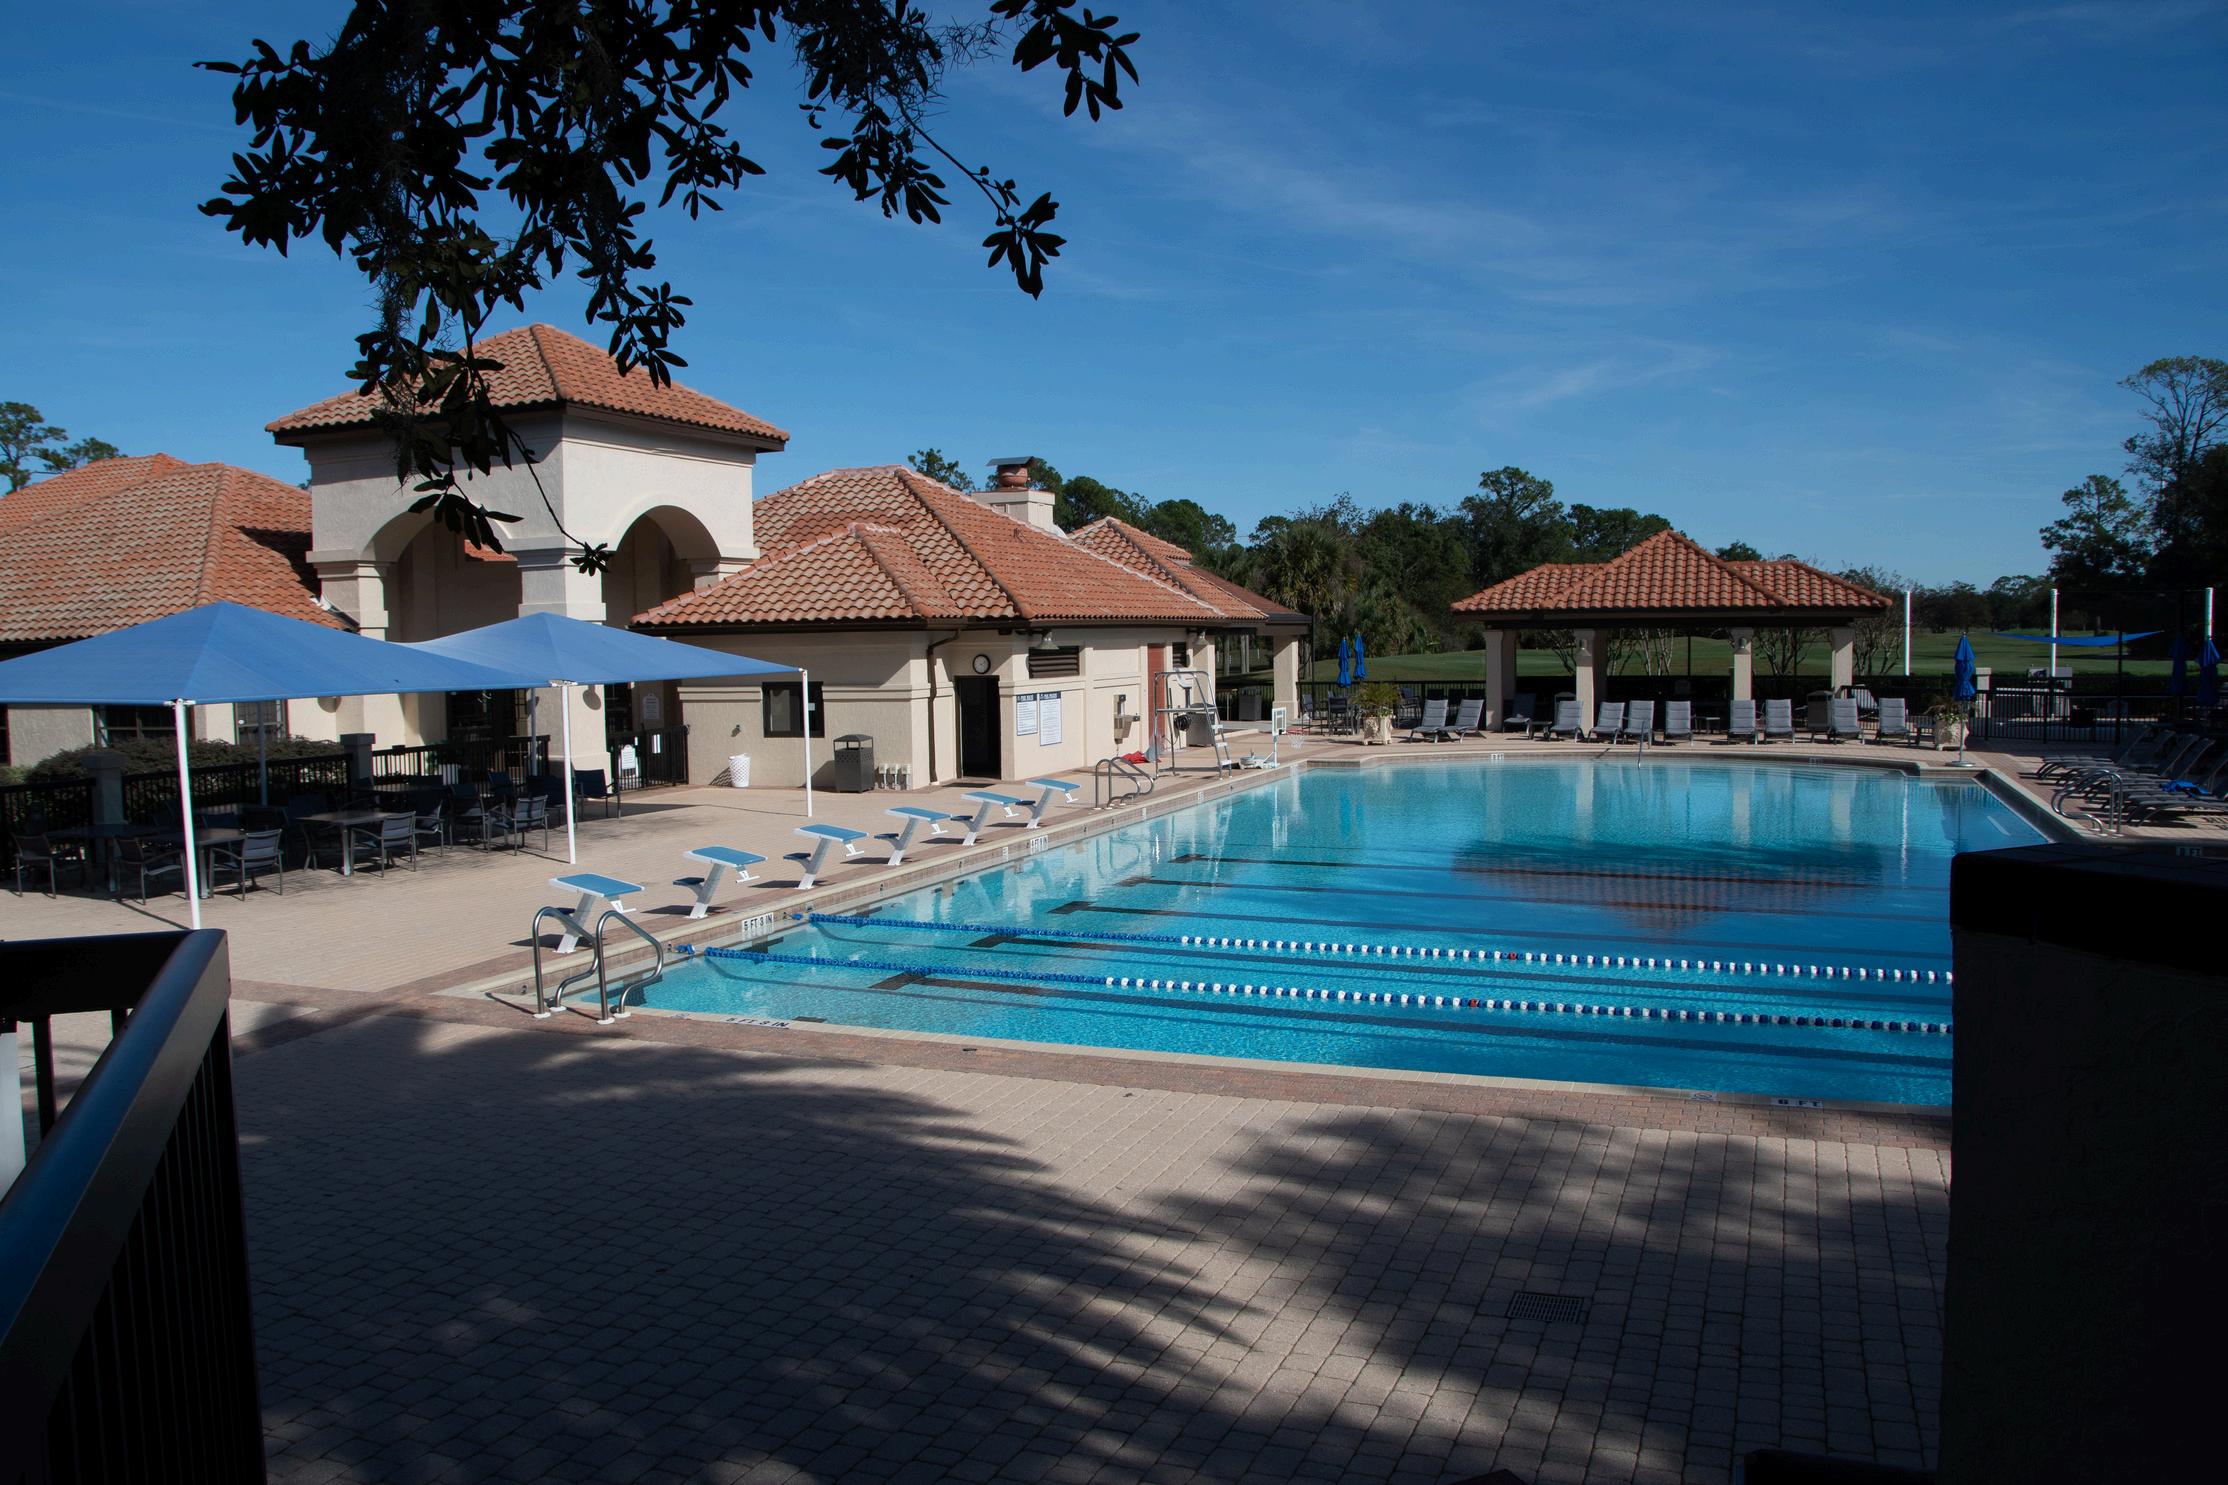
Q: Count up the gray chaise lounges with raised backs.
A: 11